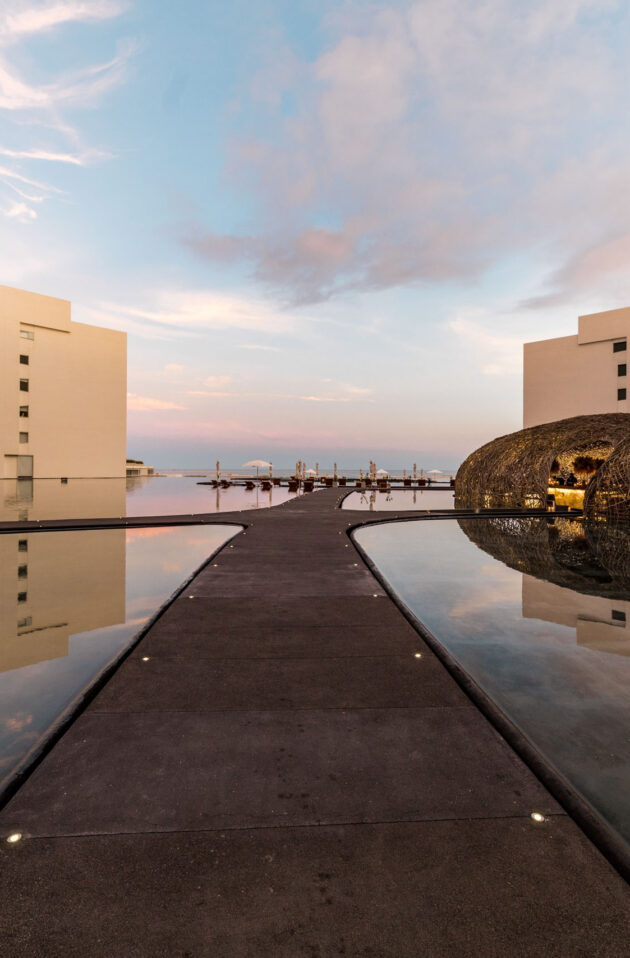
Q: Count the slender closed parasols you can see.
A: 13